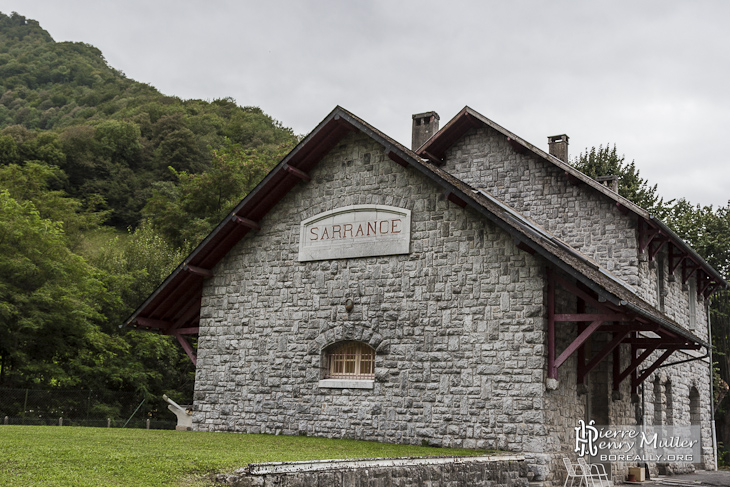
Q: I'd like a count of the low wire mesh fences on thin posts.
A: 1